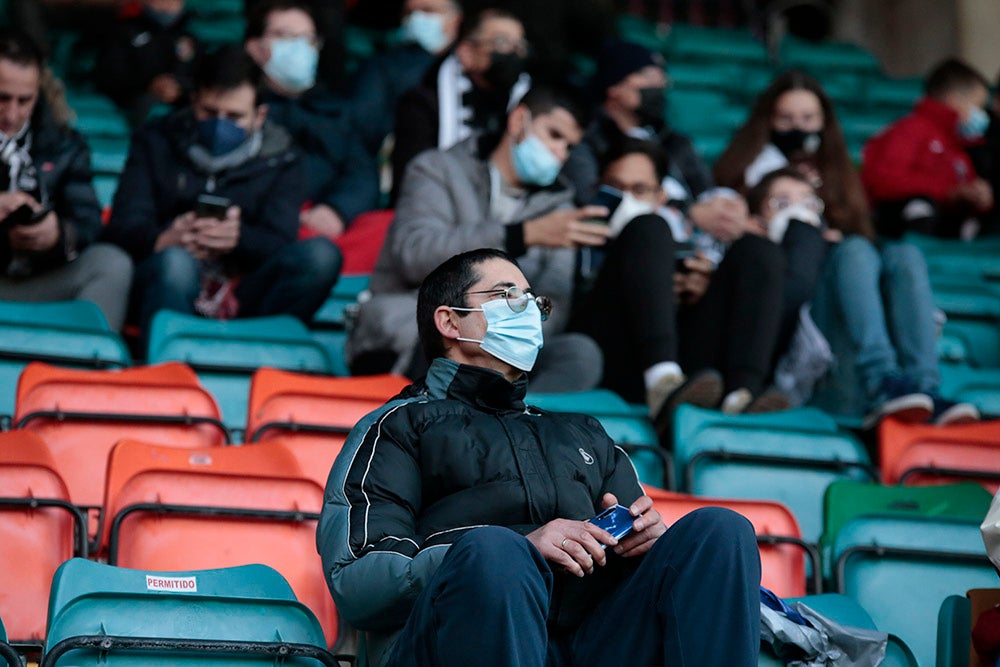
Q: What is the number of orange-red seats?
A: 6